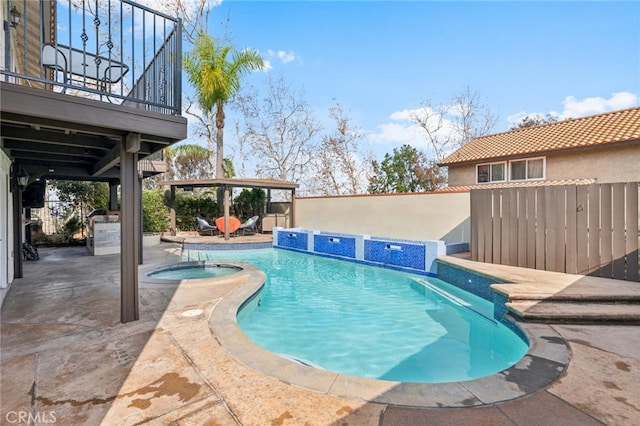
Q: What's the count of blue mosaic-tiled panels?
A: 3